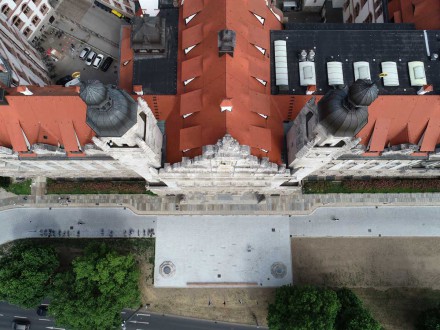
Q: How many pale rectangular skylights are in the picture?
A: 6